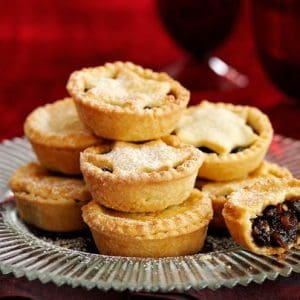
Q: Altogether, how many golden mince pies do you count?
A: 8